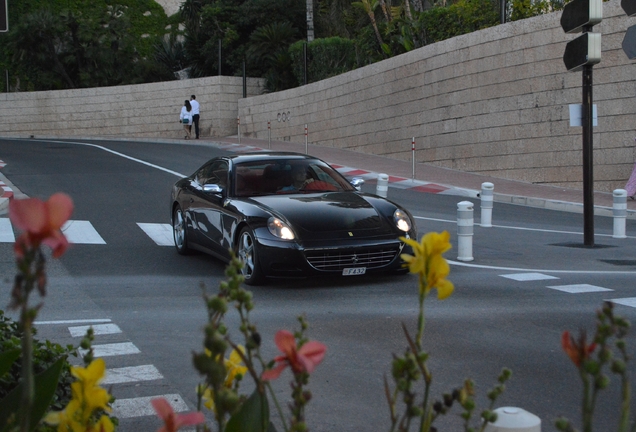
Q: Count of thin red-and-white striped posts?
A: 4